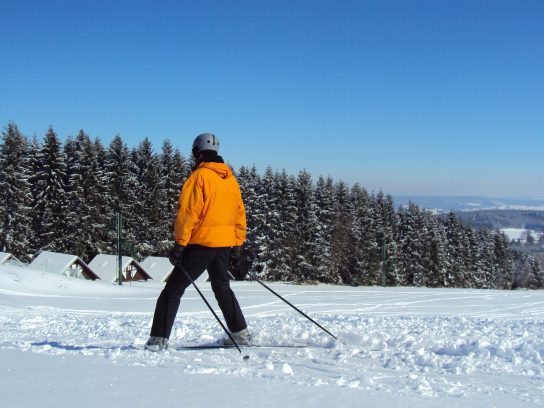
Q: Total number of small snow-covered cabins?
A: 4